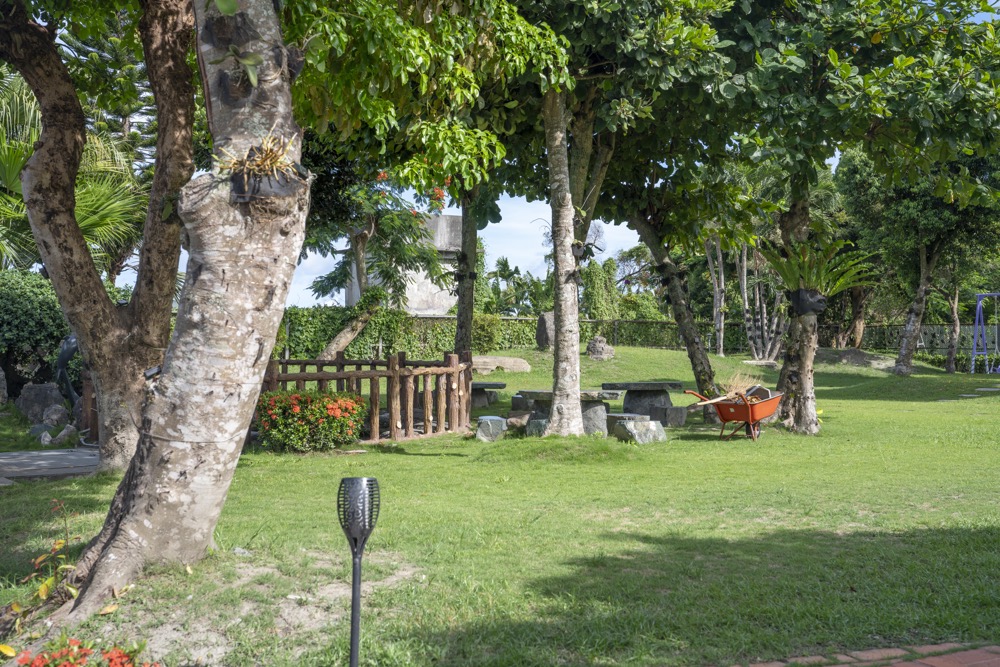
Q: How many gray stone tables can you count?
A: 3